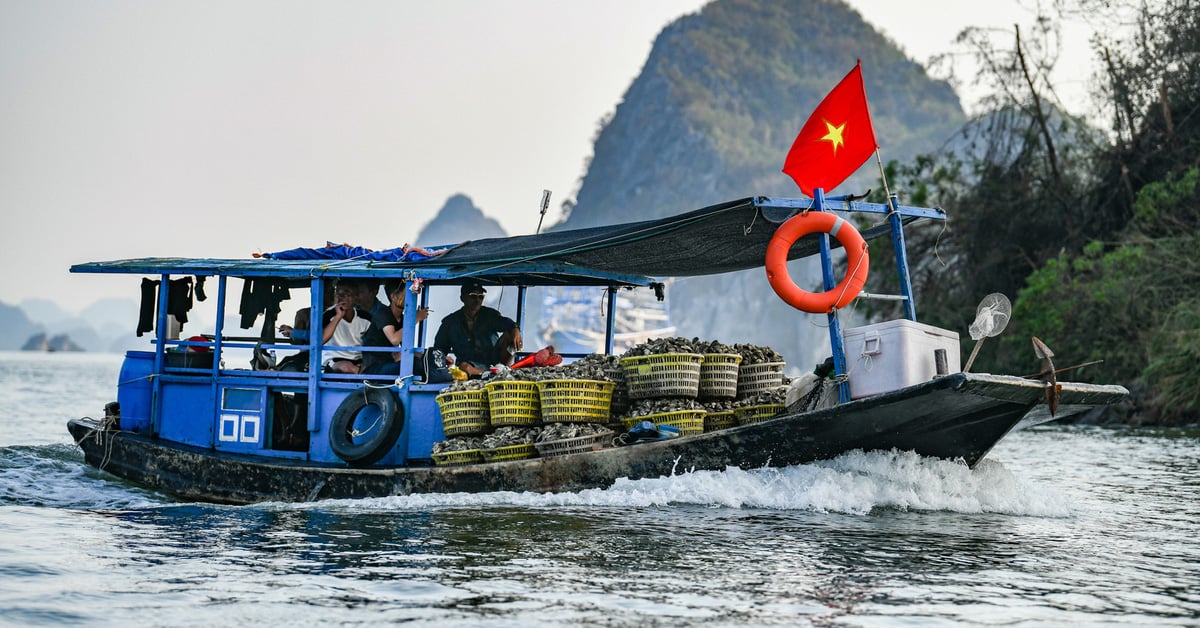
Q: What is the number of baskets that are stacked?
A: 12